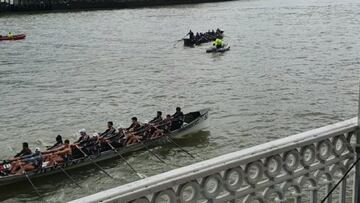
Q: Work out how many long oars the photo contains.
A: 6